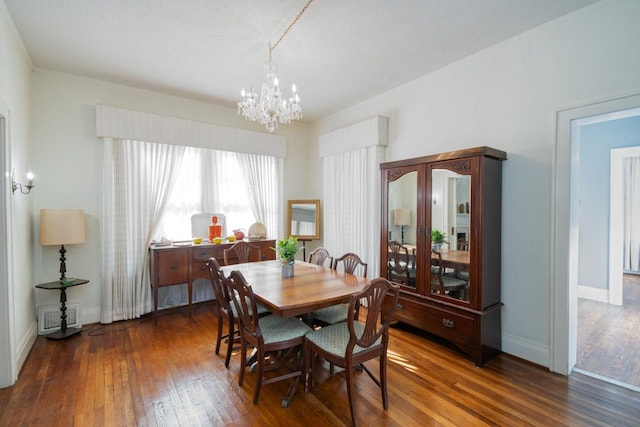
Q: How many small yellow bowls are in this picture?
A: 3